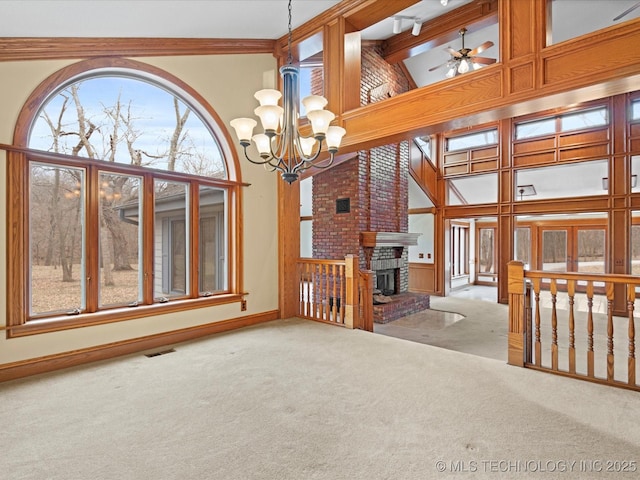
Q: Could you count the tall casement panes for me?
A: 4